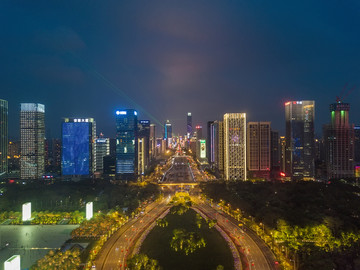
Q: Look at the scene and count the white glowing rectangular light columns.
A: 3